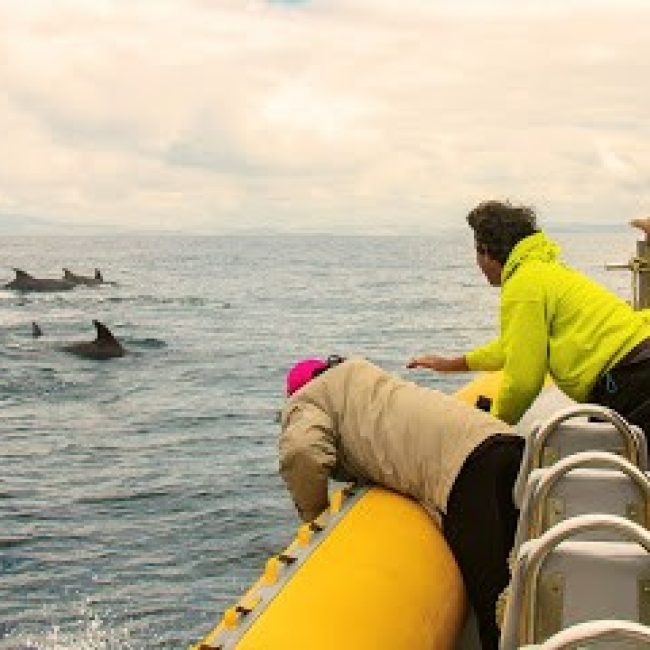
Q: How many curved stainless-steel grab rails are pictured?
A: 4